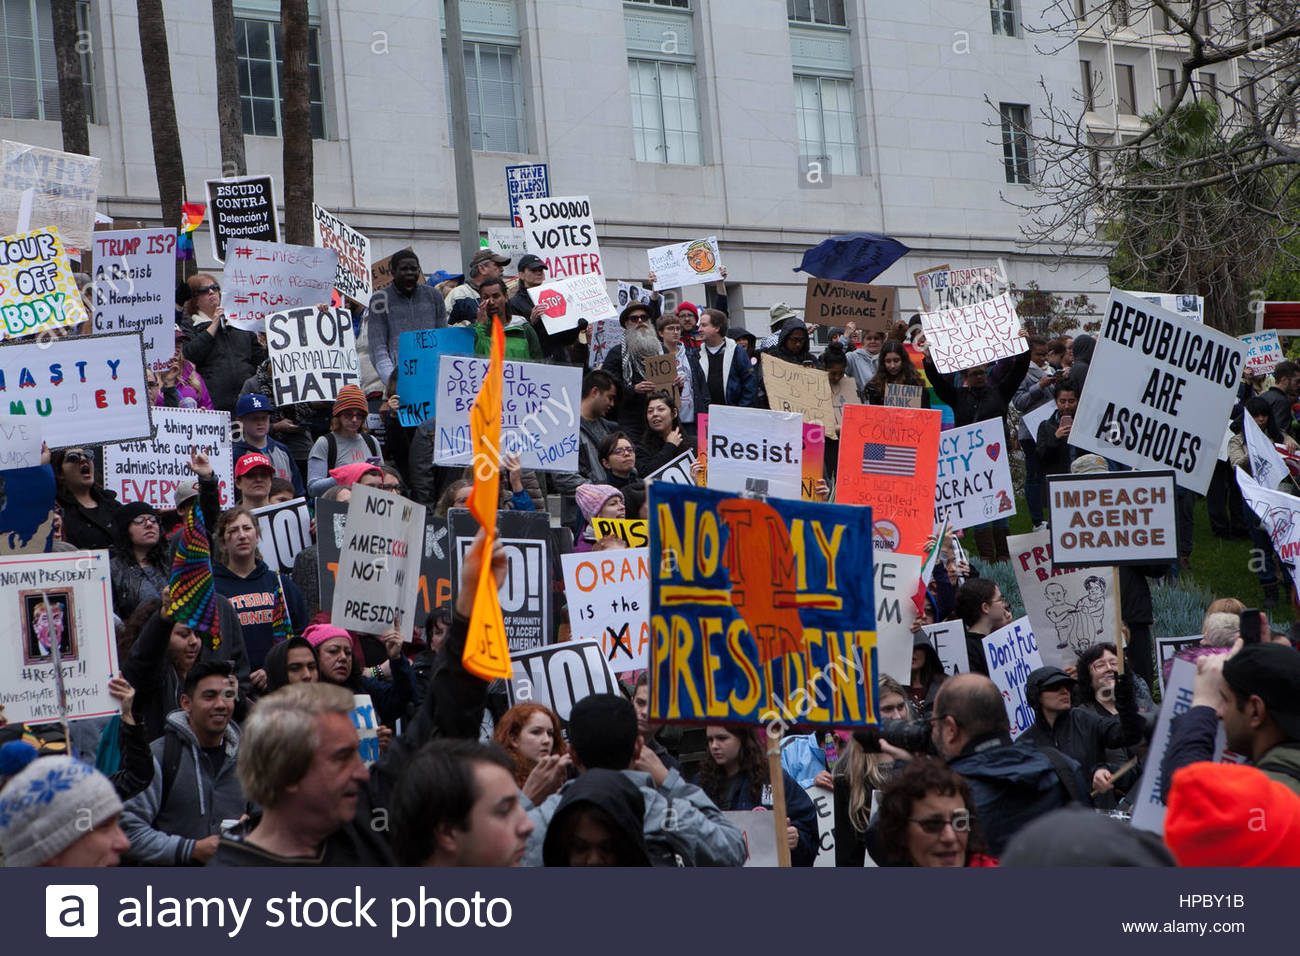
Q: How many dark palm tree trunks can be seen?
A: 4